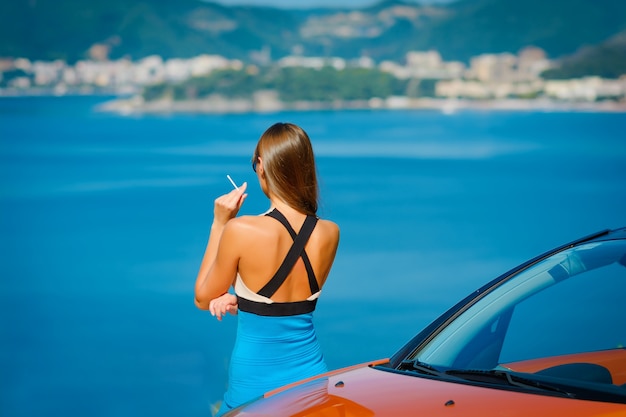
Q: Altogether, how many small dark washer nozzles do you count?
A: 2